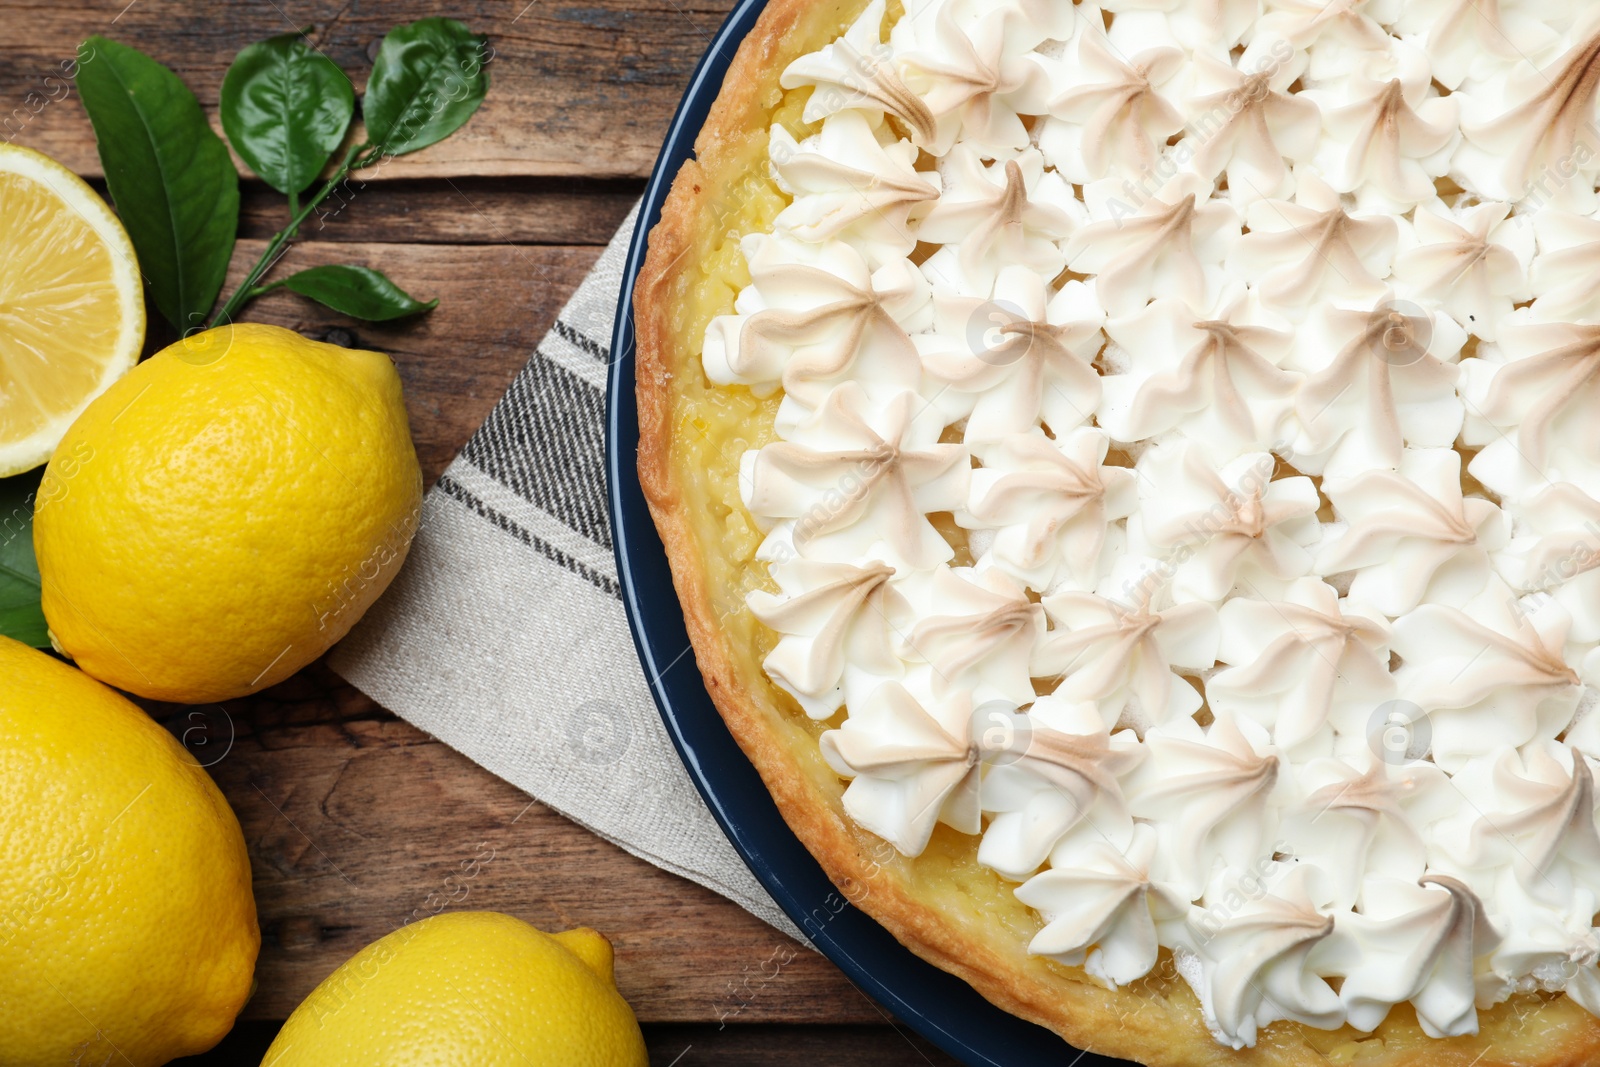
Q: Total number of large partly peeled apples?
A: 0